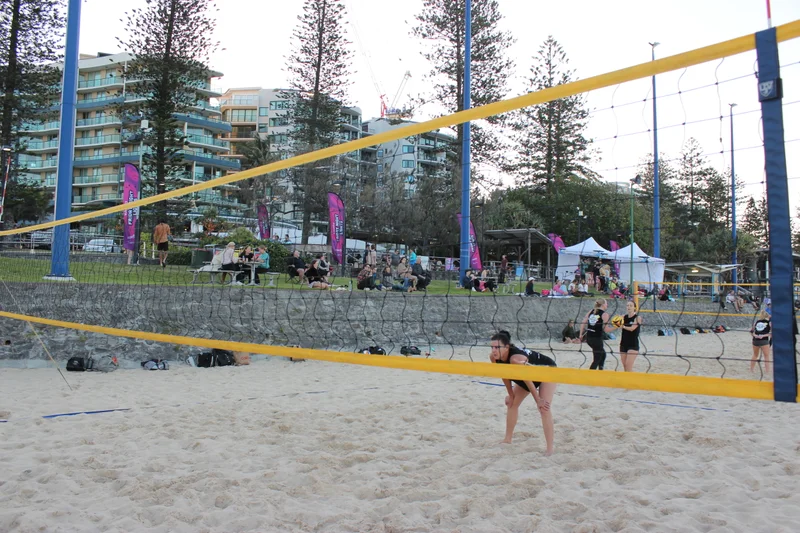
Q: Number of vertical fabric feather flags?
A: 6